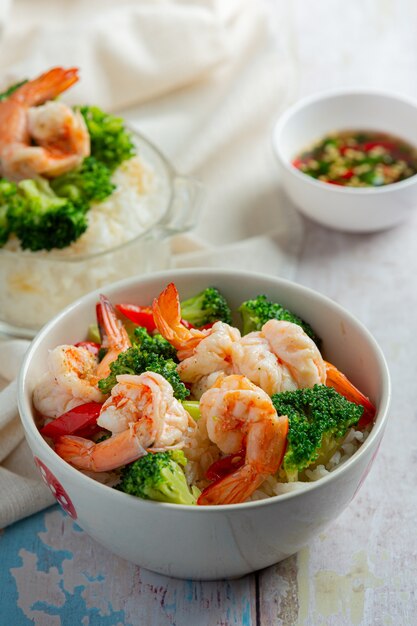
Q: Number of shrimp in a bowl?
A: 5